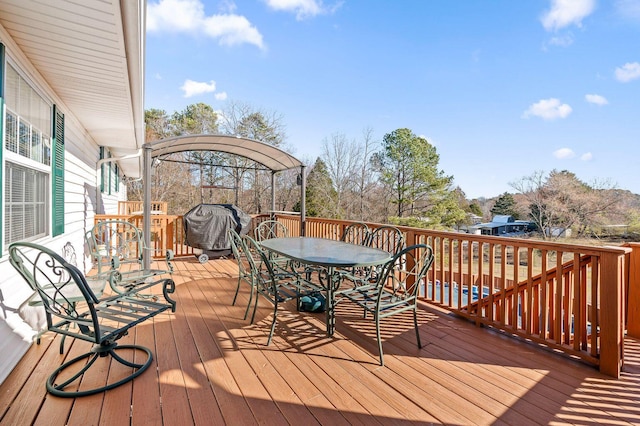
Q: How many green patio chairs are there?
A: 8